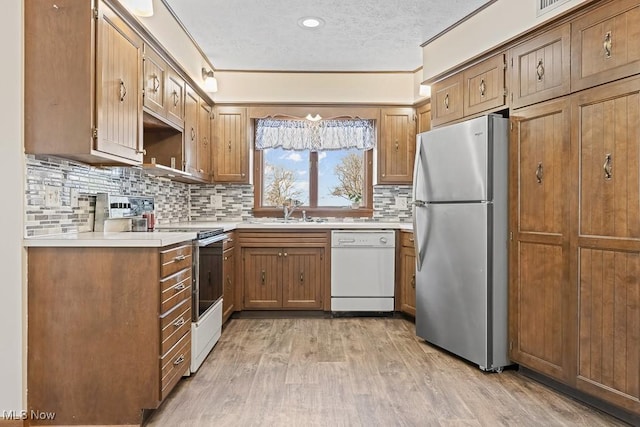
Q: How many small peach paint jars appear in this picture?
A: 0